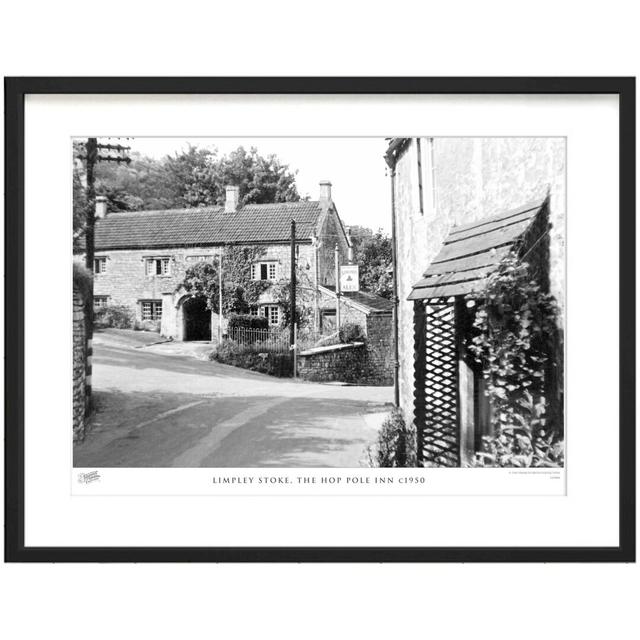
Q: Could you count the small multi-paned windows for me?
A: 6